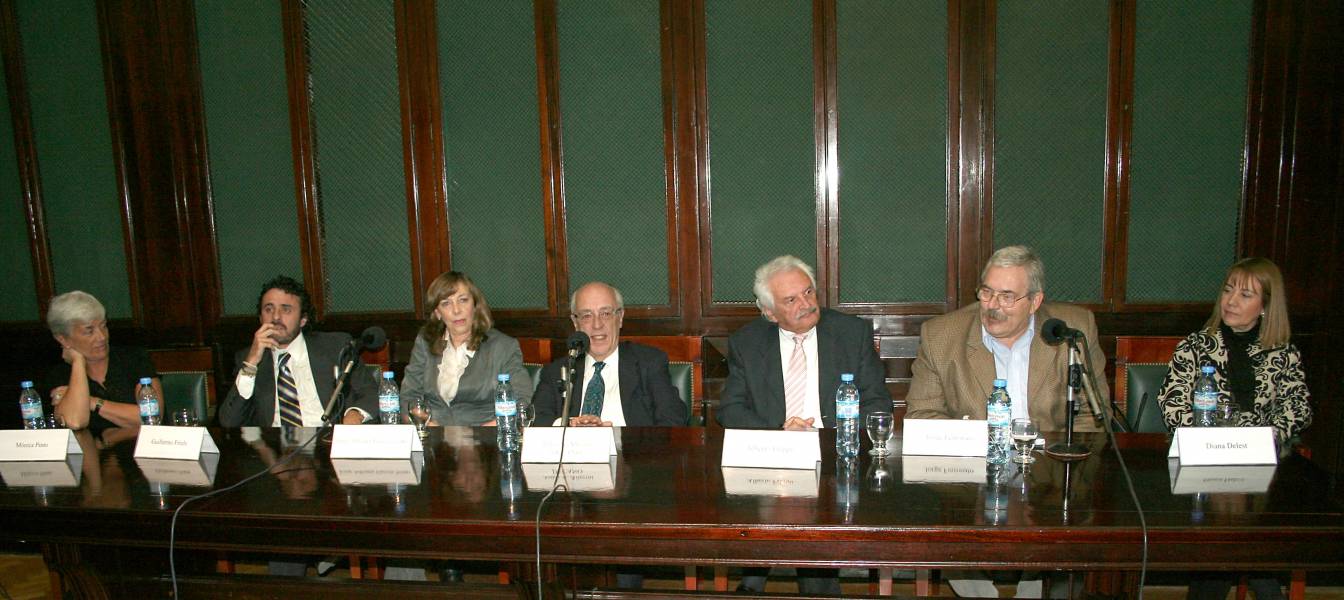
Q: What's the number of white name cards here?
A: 7